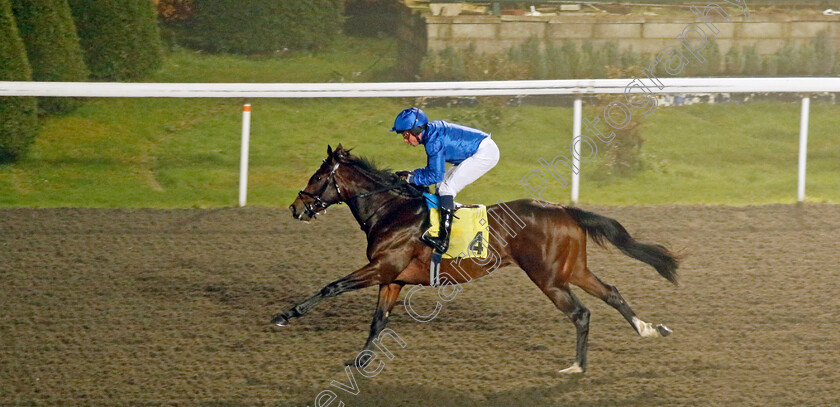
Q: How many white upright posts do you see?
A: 3